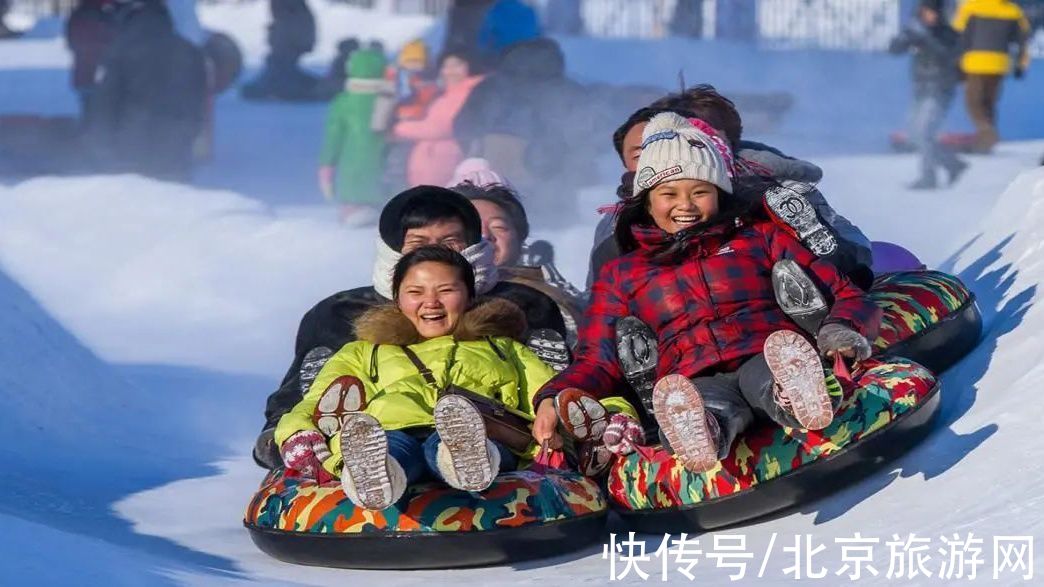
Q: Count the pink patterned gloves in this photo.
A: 2